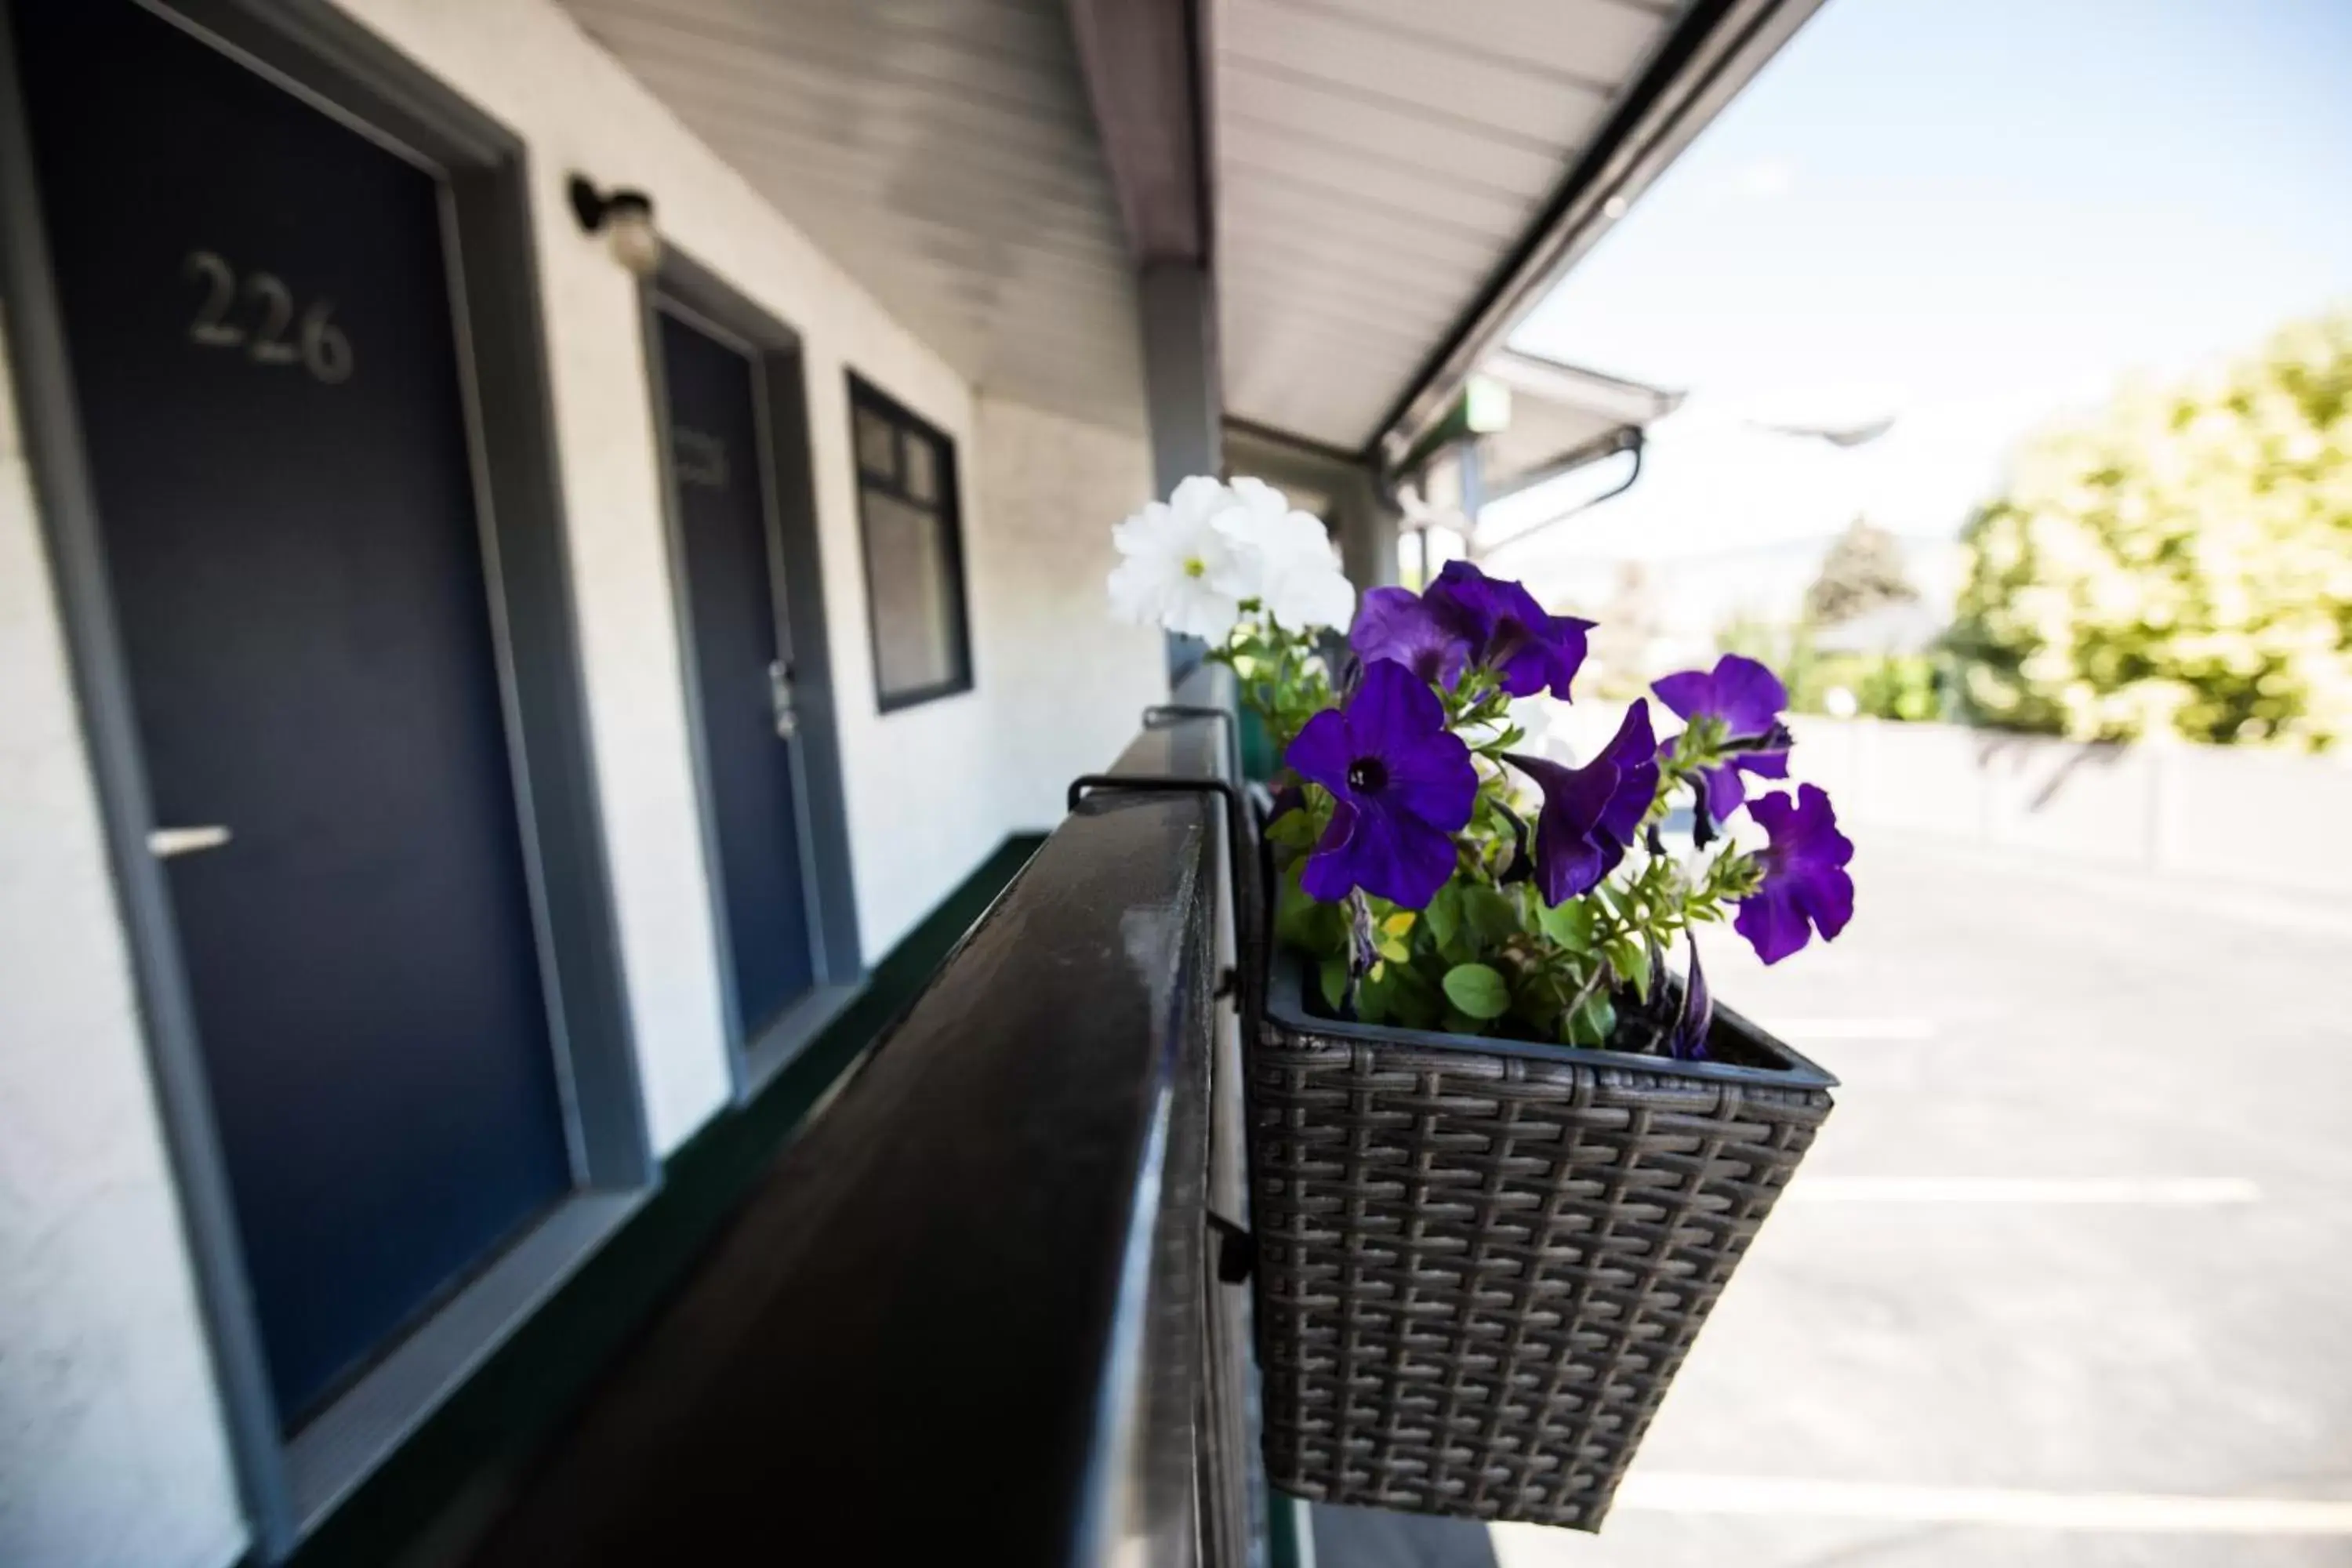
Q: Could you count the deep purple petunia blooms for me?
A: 6